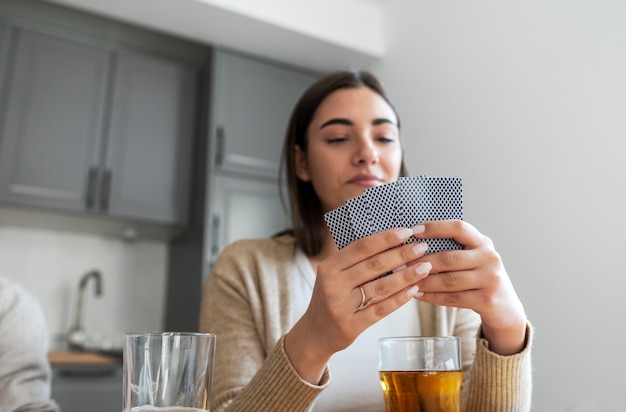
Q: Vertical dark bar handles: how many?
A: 4